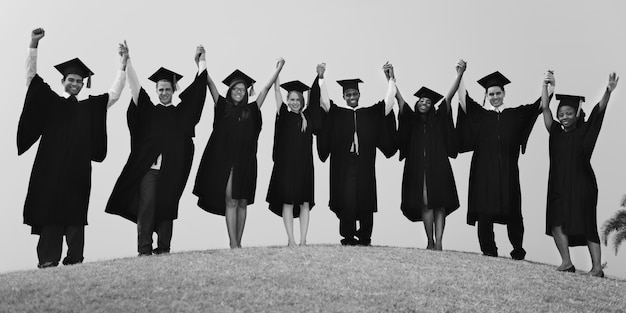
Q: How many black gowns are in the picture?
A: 8